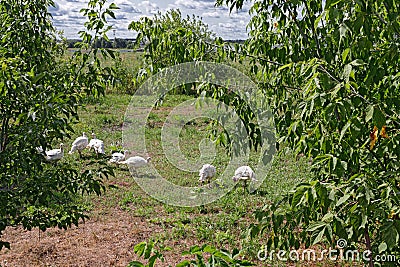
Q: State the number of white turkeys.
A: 7